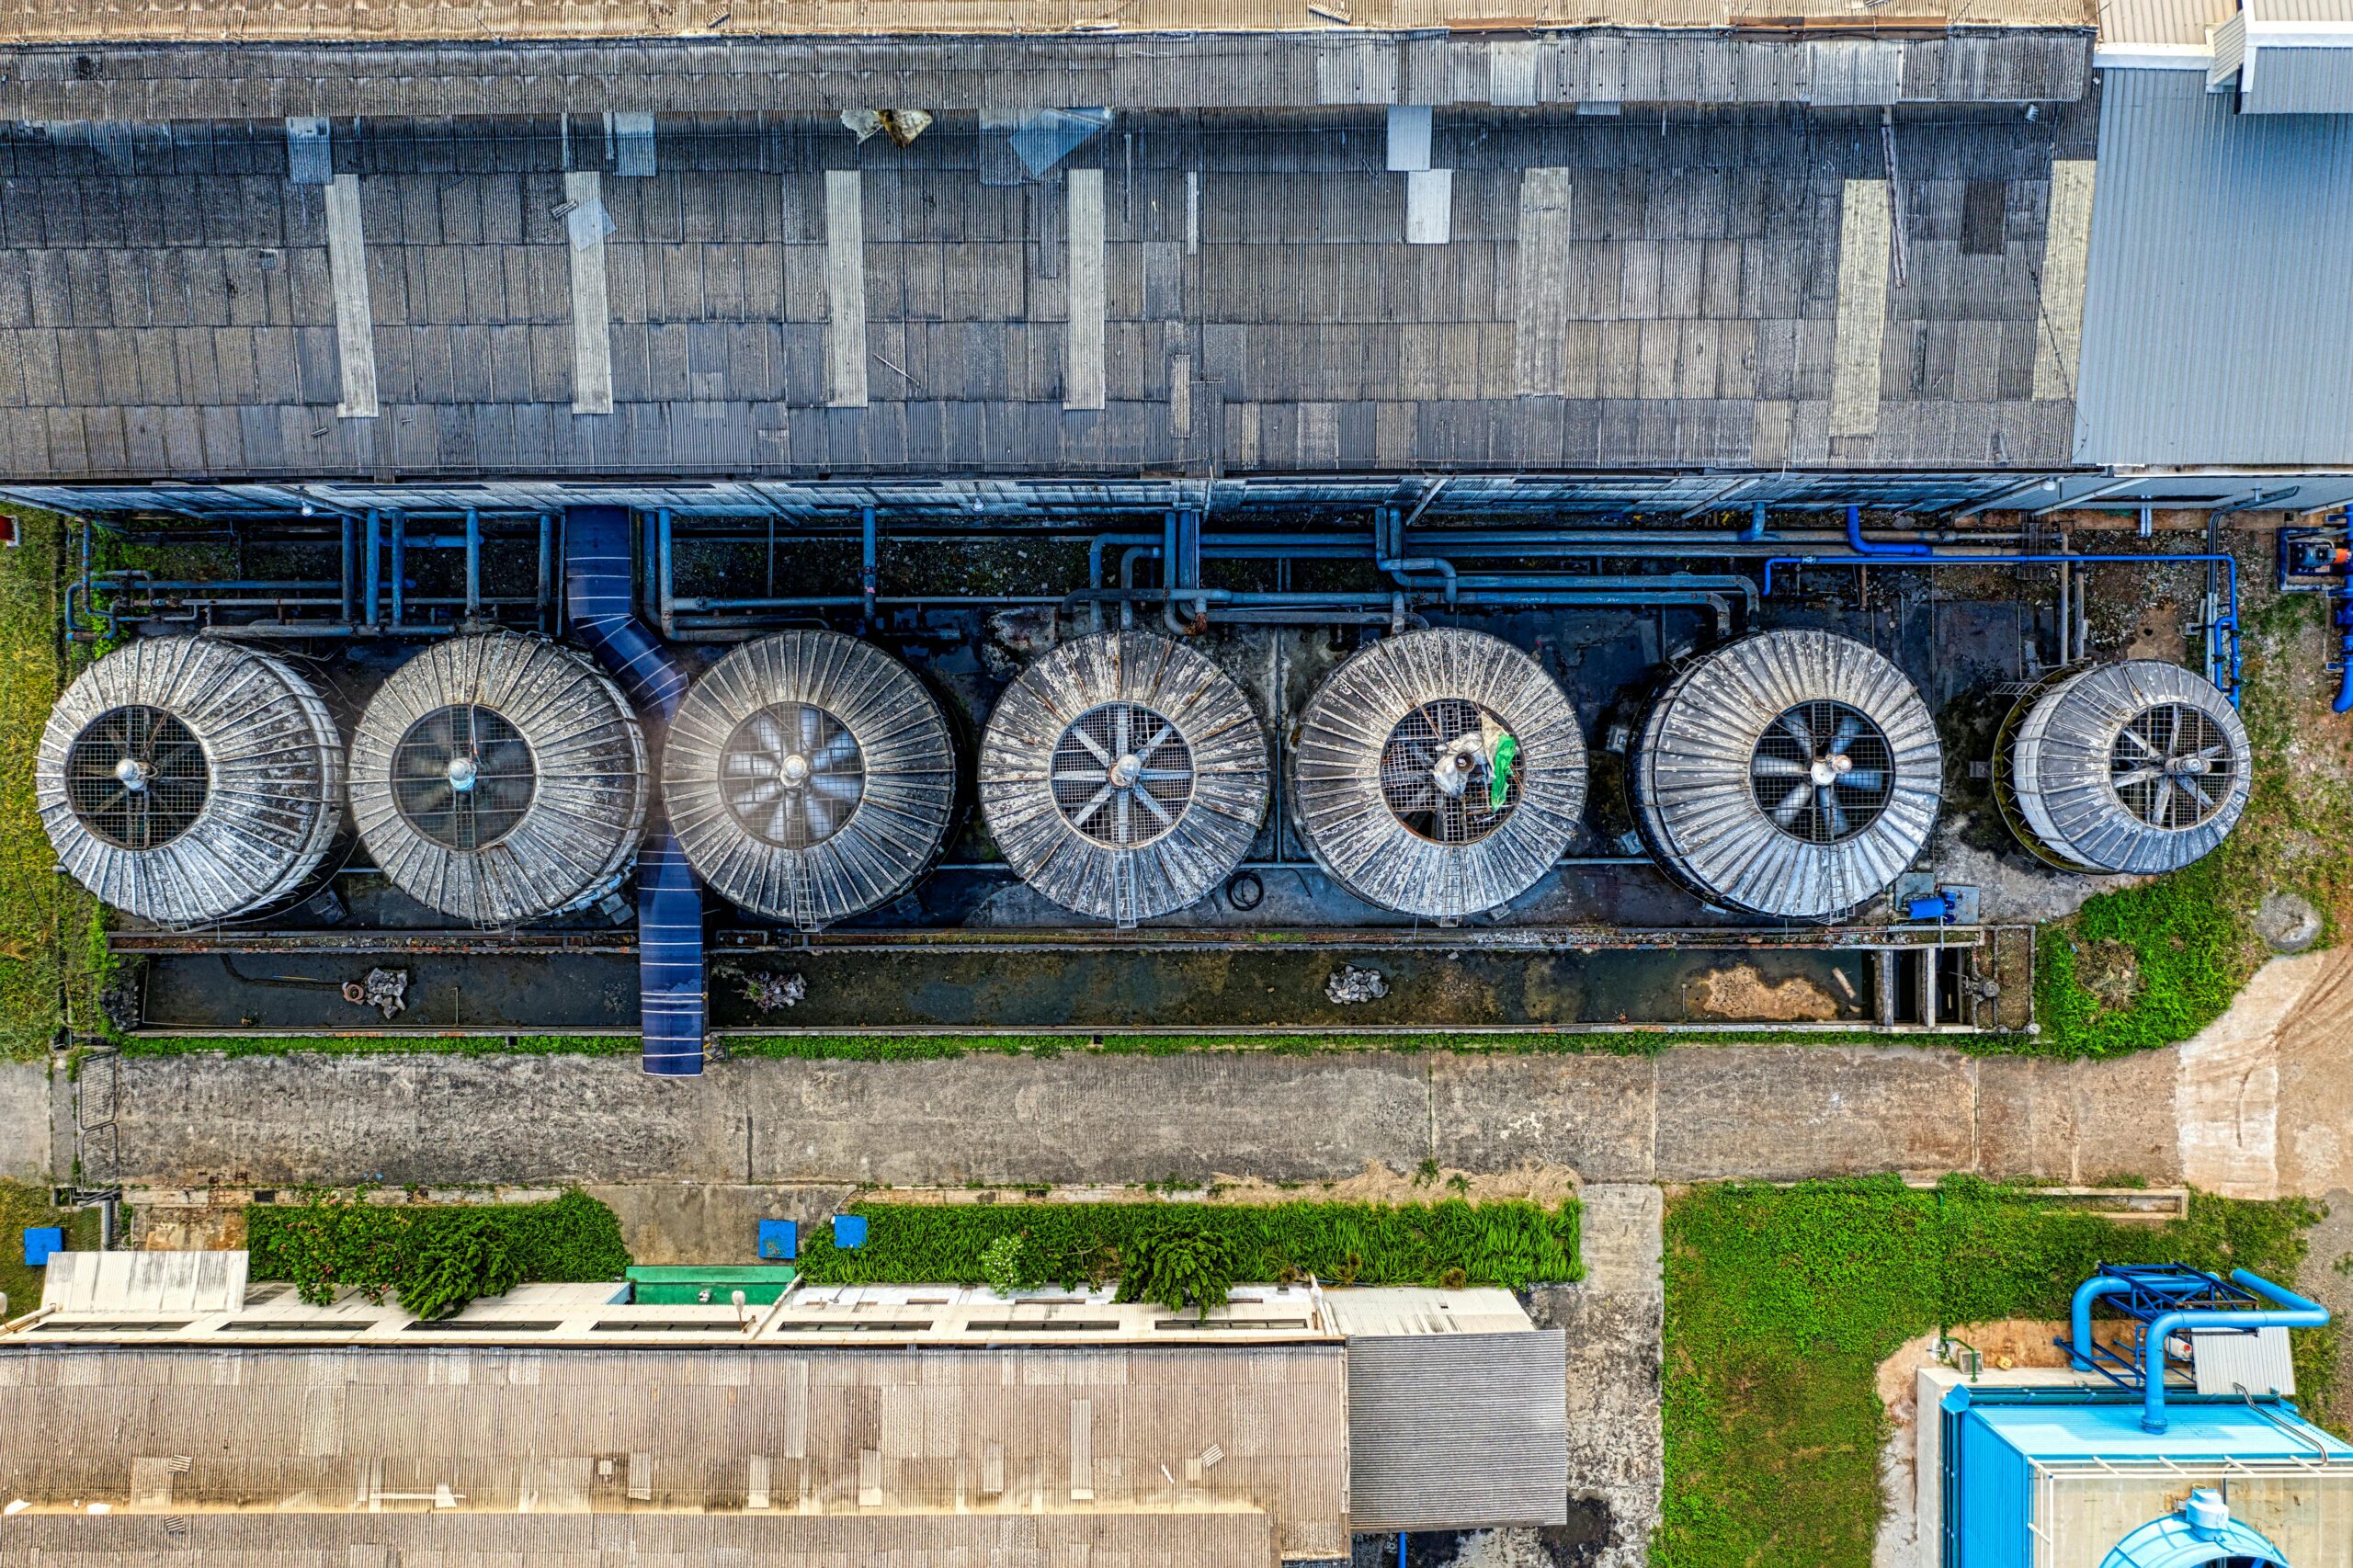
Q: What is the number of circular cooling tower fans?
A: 7